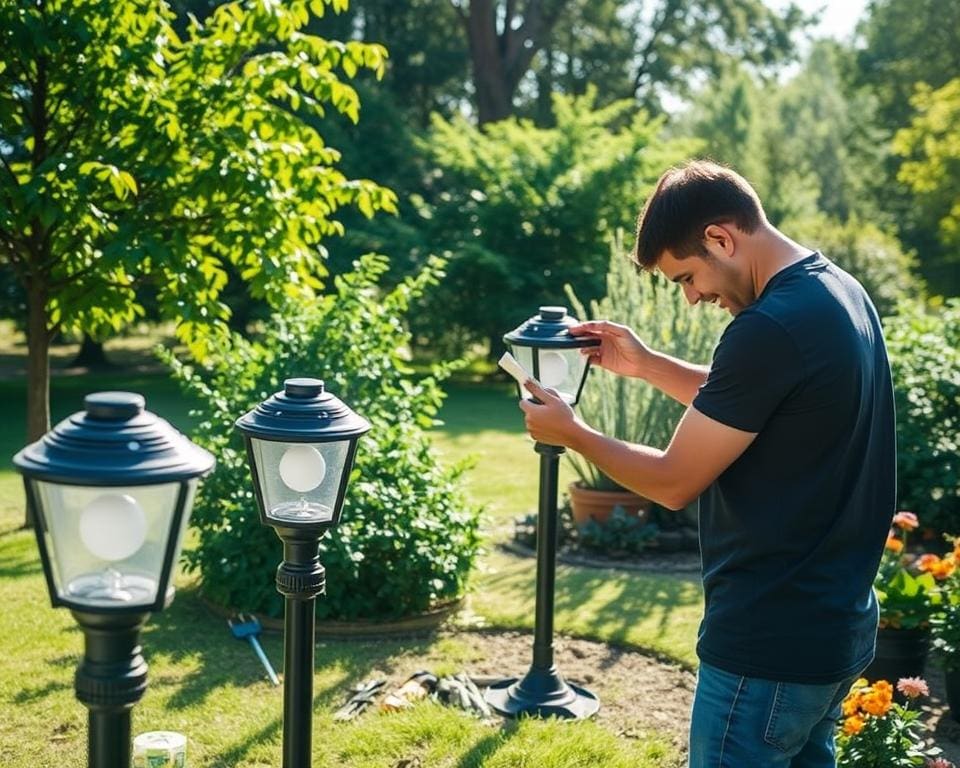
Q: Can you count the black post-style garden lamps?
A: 3